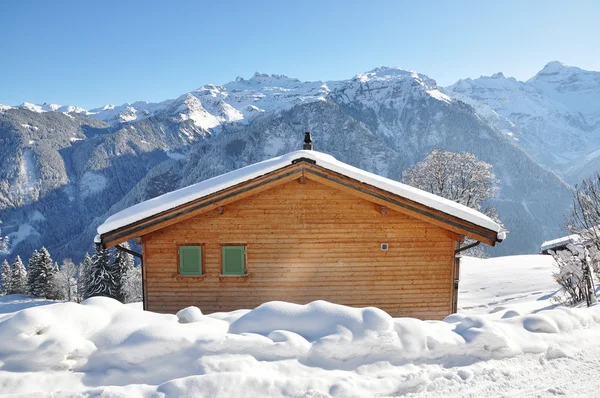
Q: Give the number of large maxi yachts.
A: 0